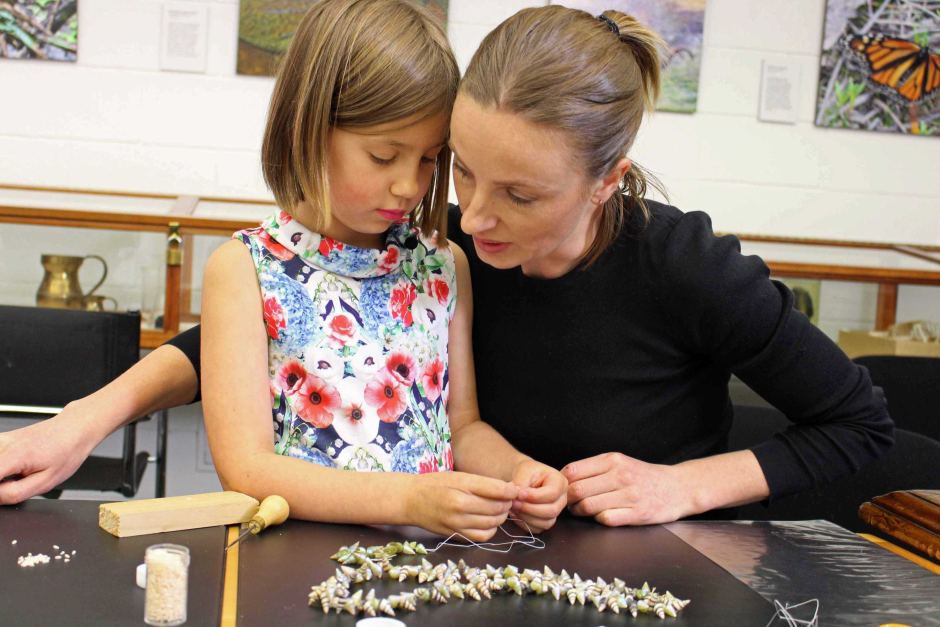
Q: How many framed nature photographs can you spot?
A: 4